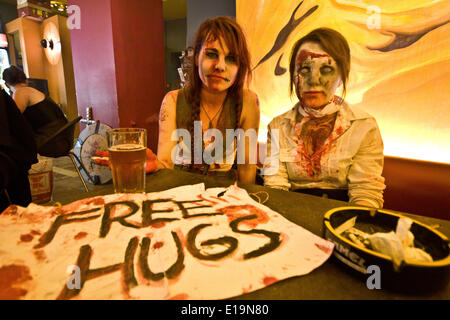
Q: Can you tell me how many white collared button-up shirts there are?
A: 1